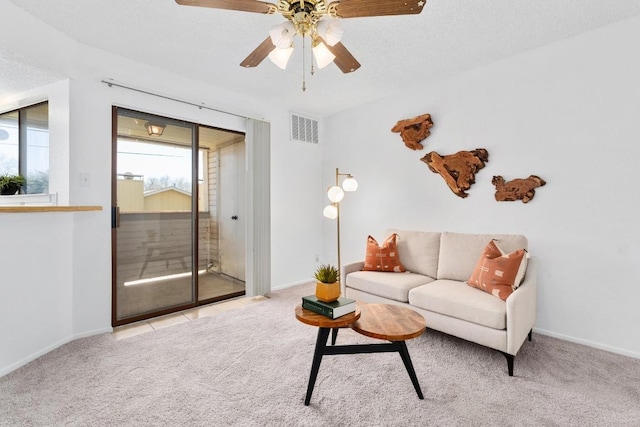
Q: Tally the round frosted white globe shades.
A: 3